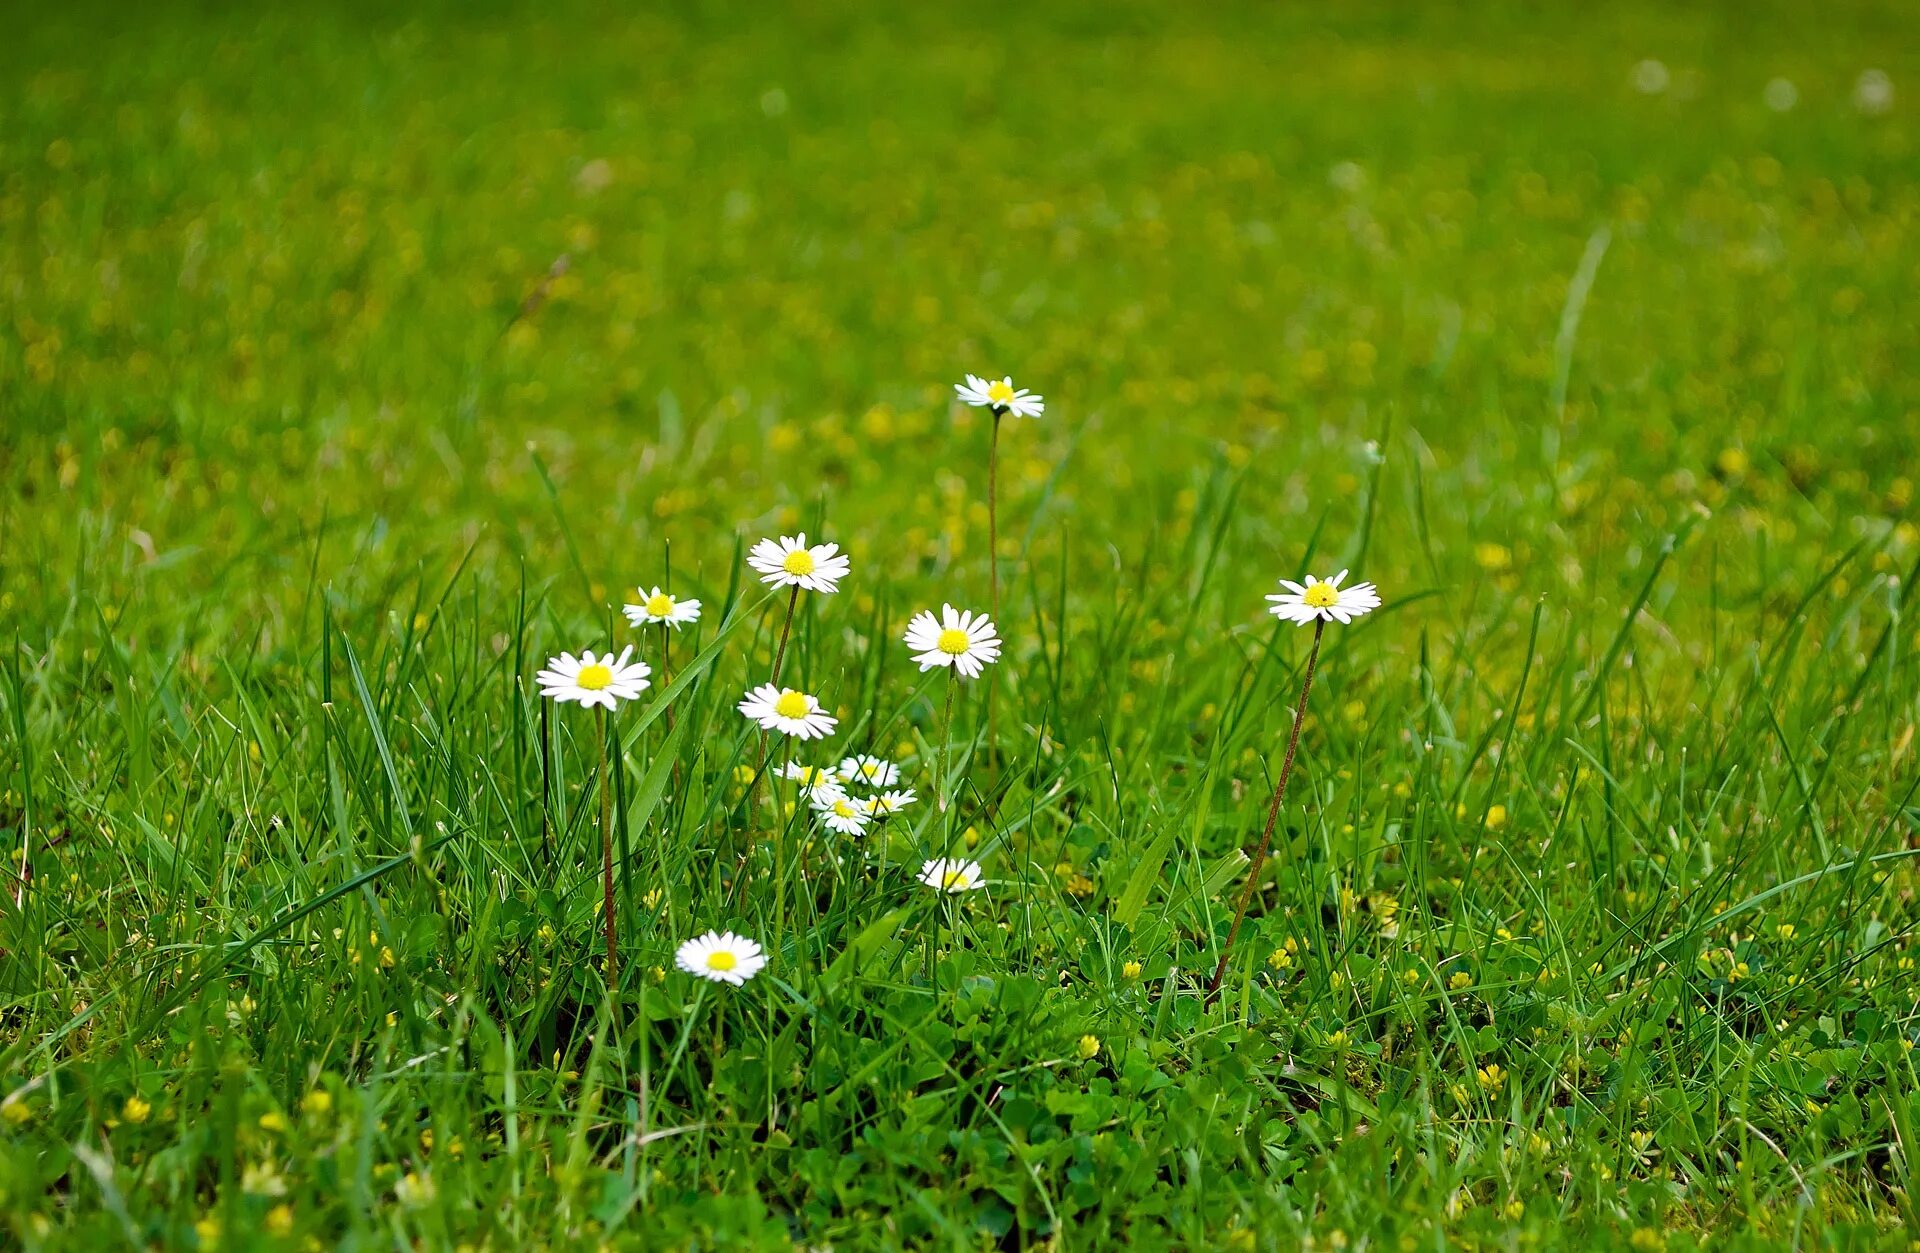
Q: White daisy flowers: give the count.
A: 13